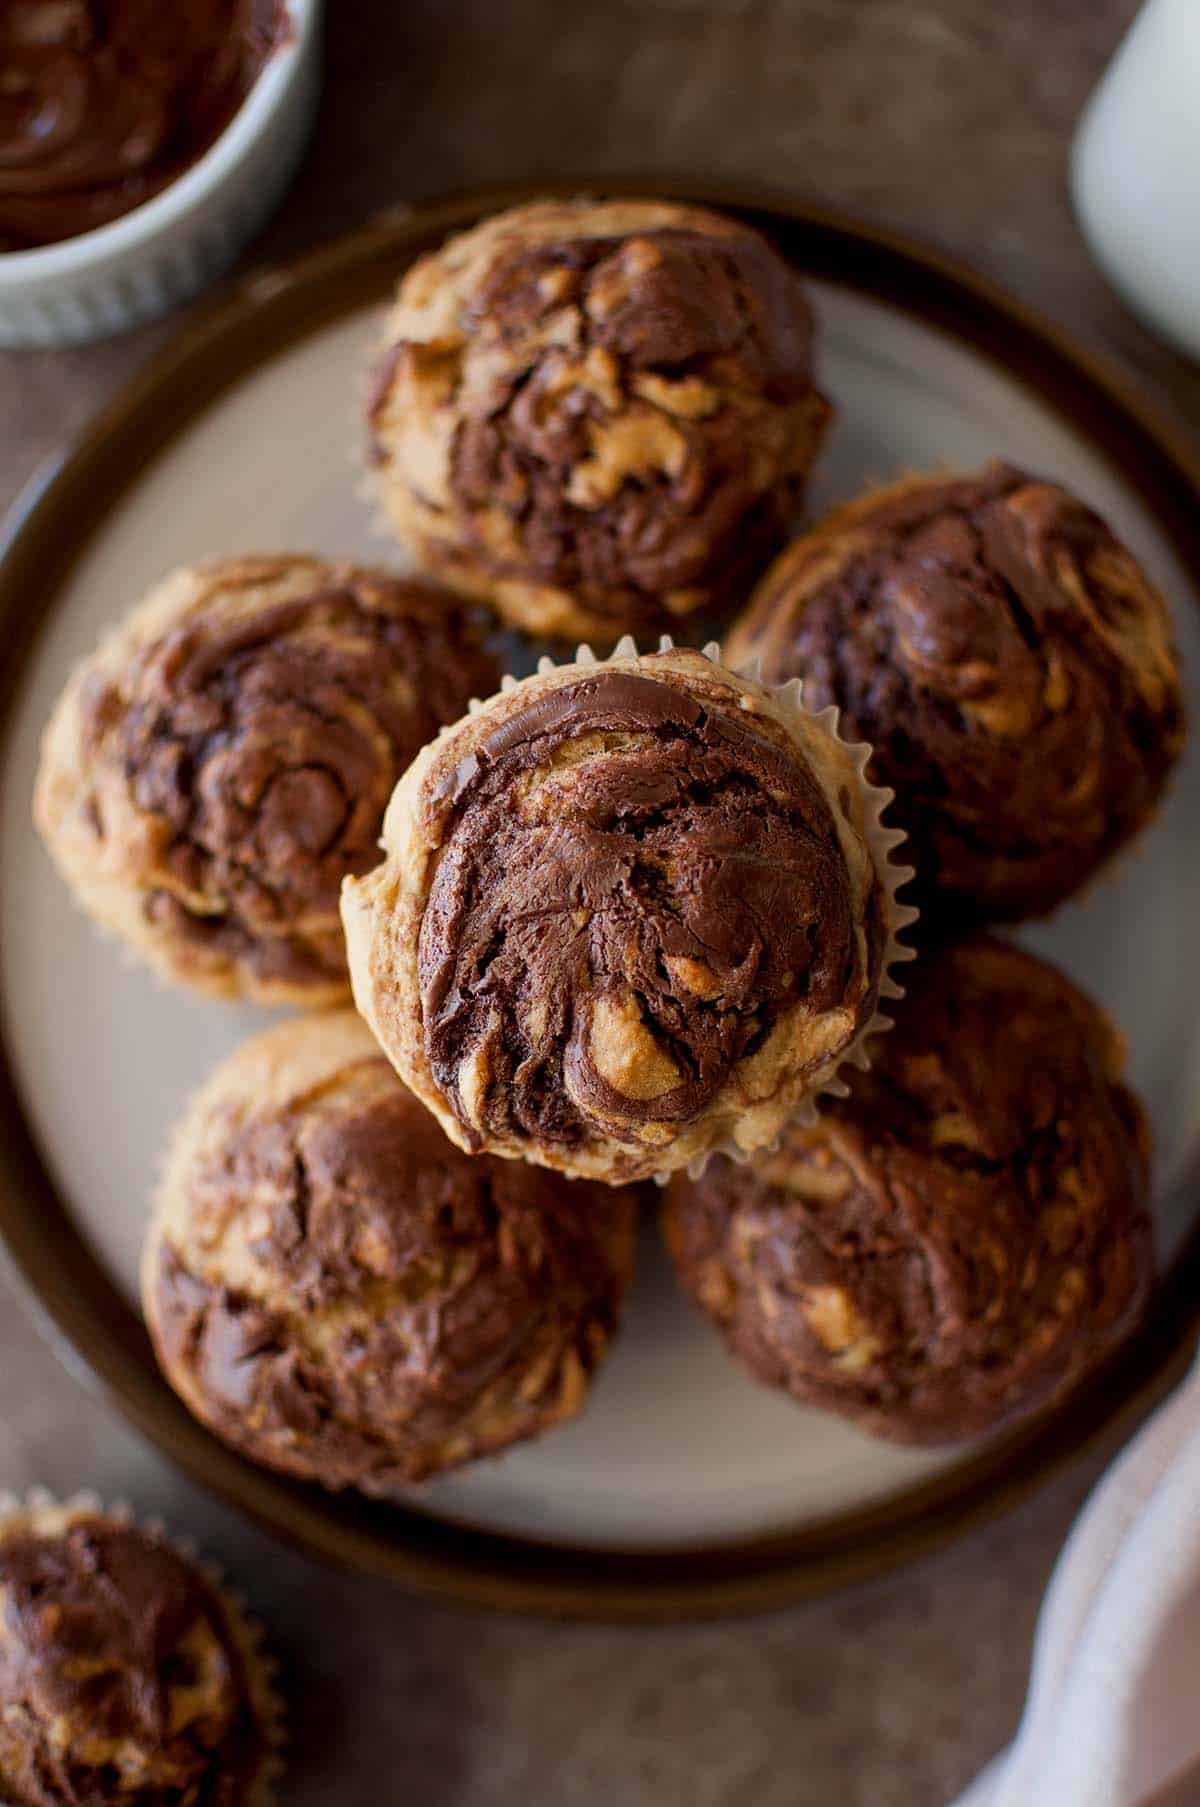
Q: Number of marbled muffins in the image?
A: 7